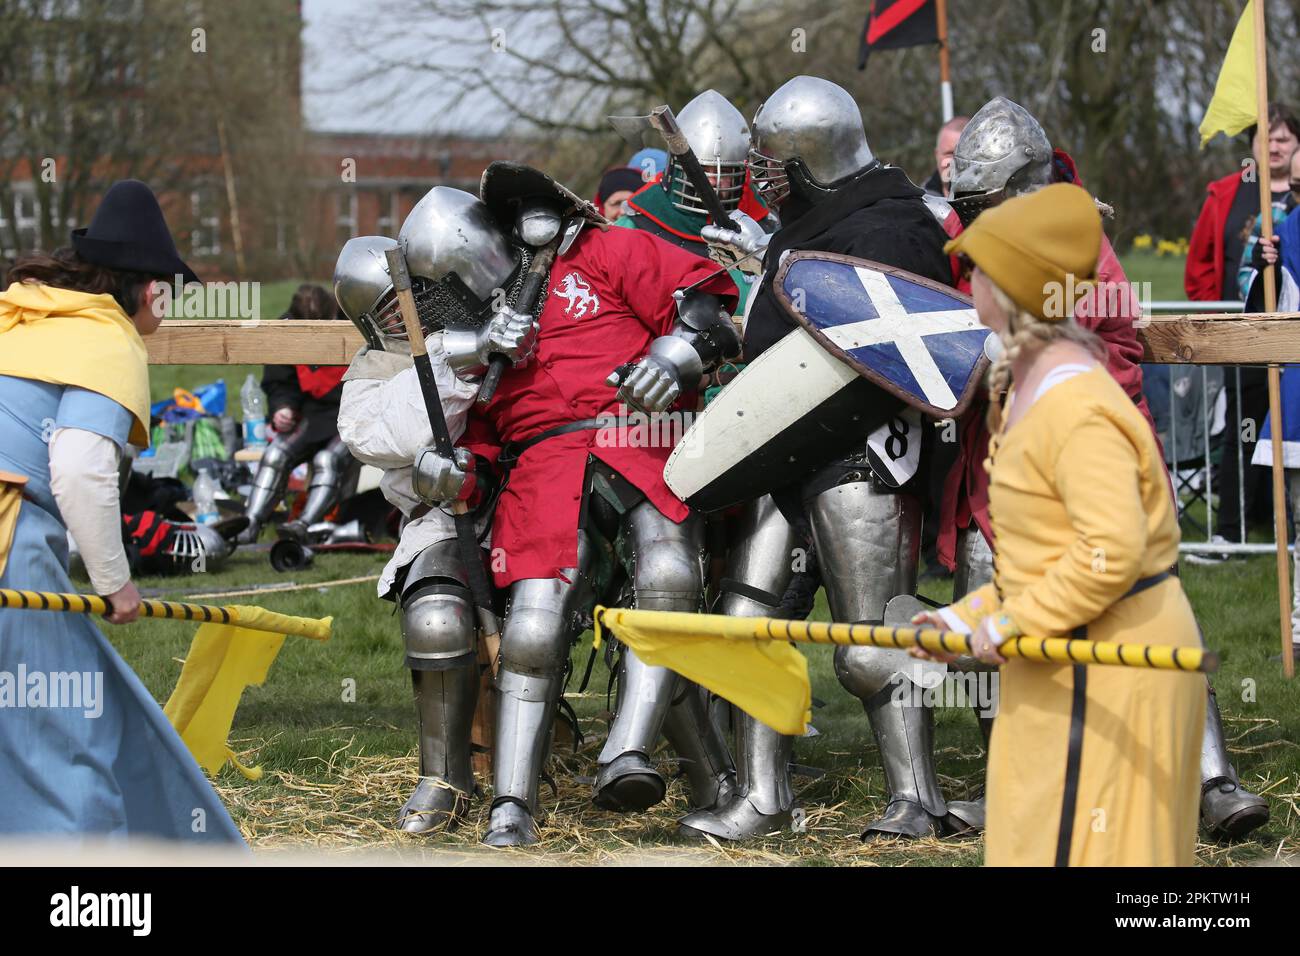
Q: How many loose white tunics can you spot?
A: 1